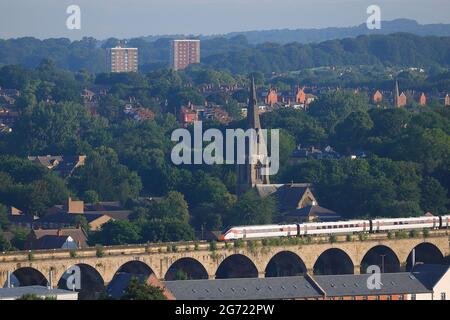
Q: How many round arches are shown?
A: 9